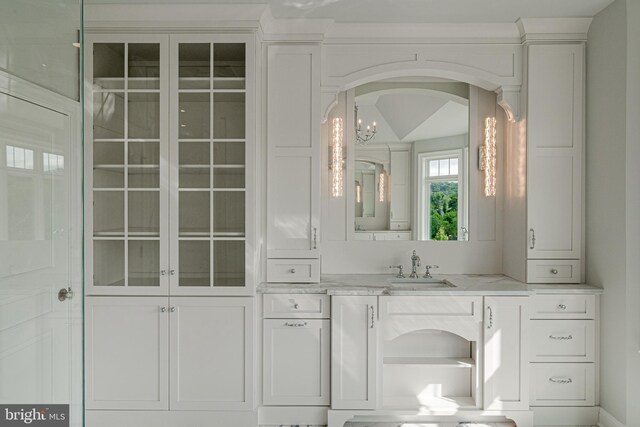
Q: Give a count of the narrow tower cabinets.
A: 2